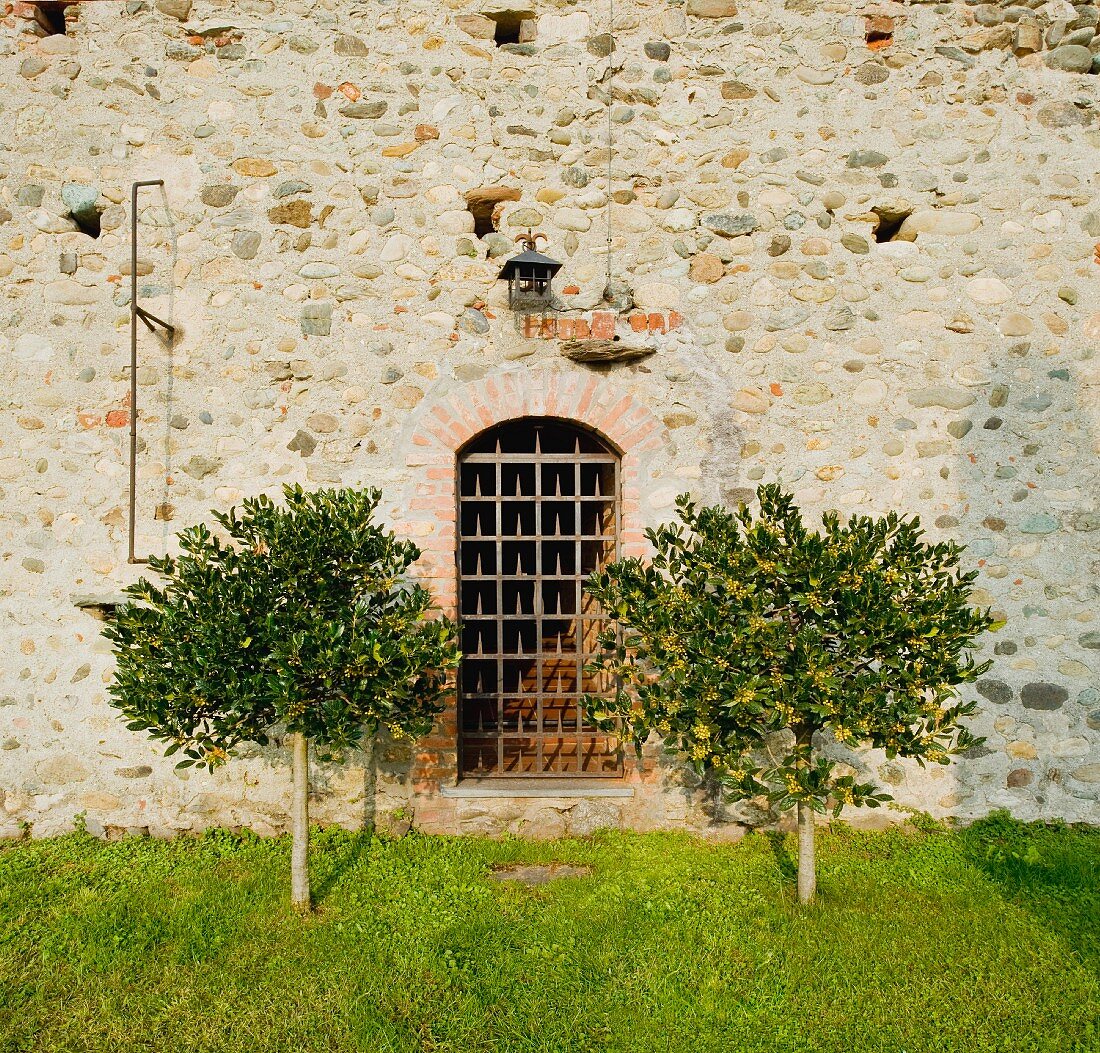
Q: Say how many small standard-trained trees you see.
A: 2